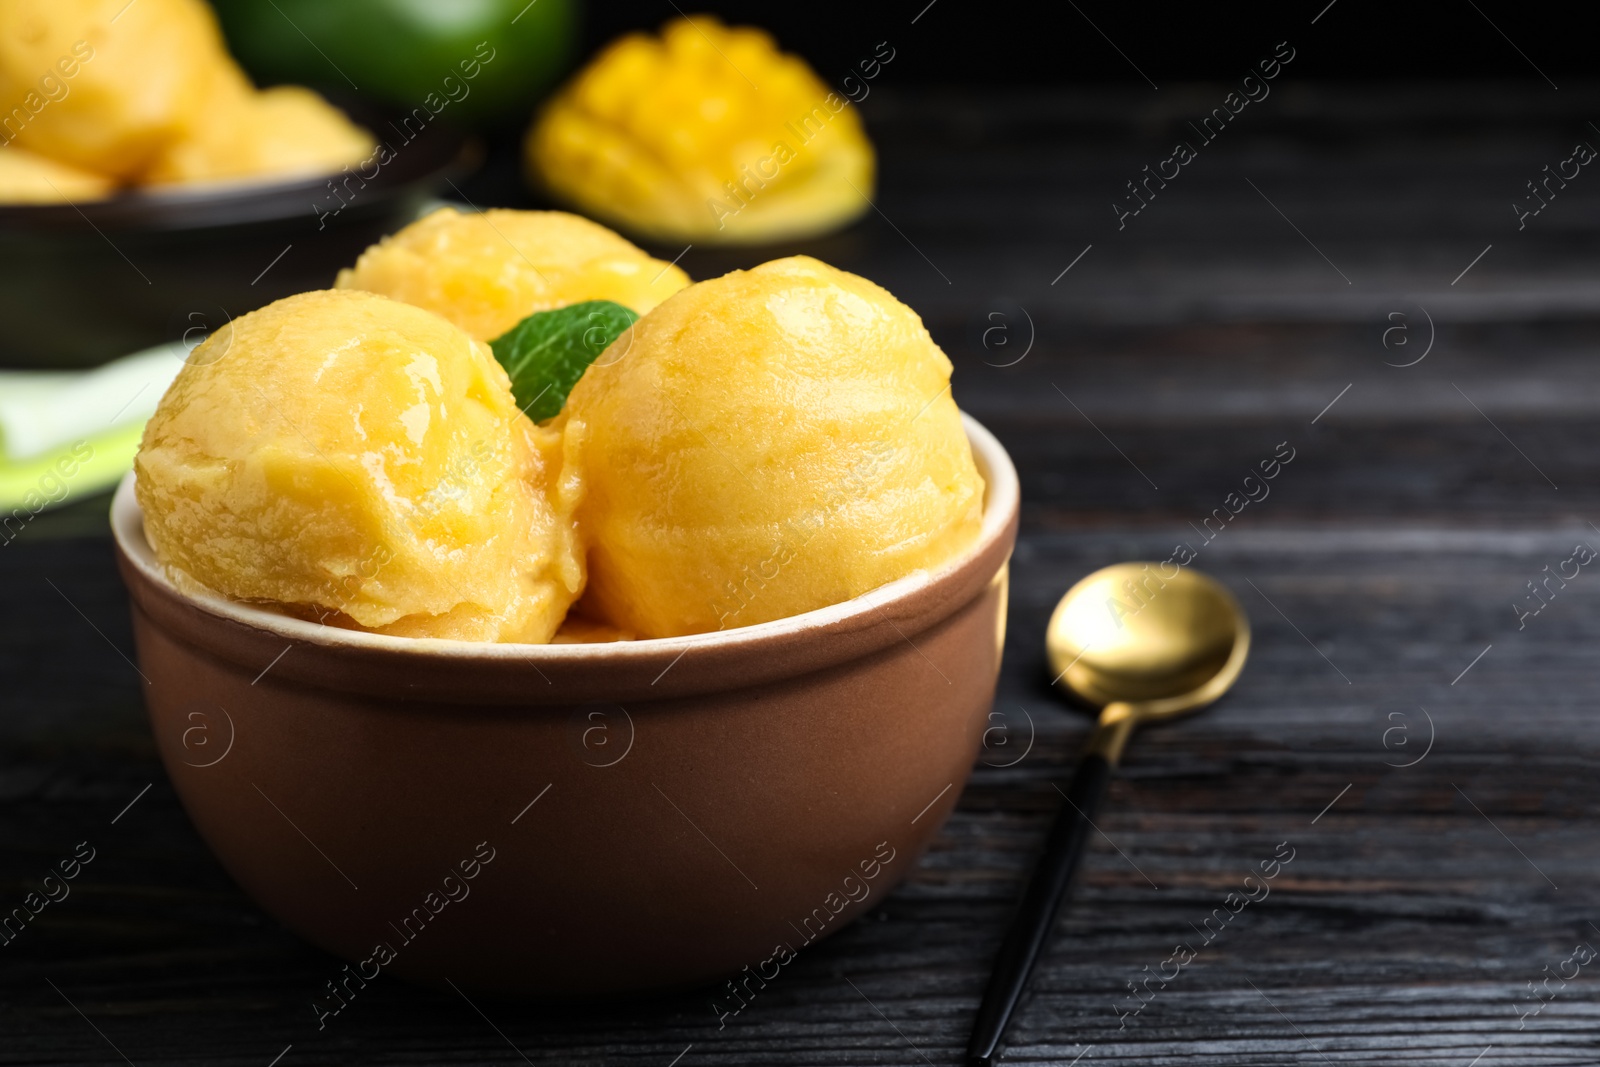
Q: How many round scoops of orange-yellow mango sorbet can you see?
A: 3